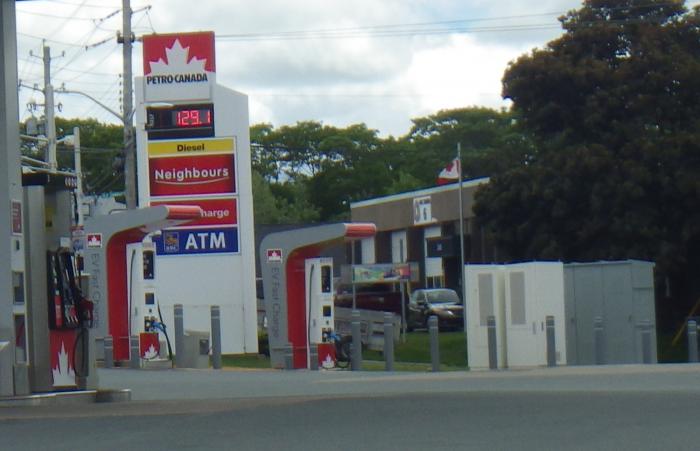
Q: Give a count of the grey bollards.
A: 14